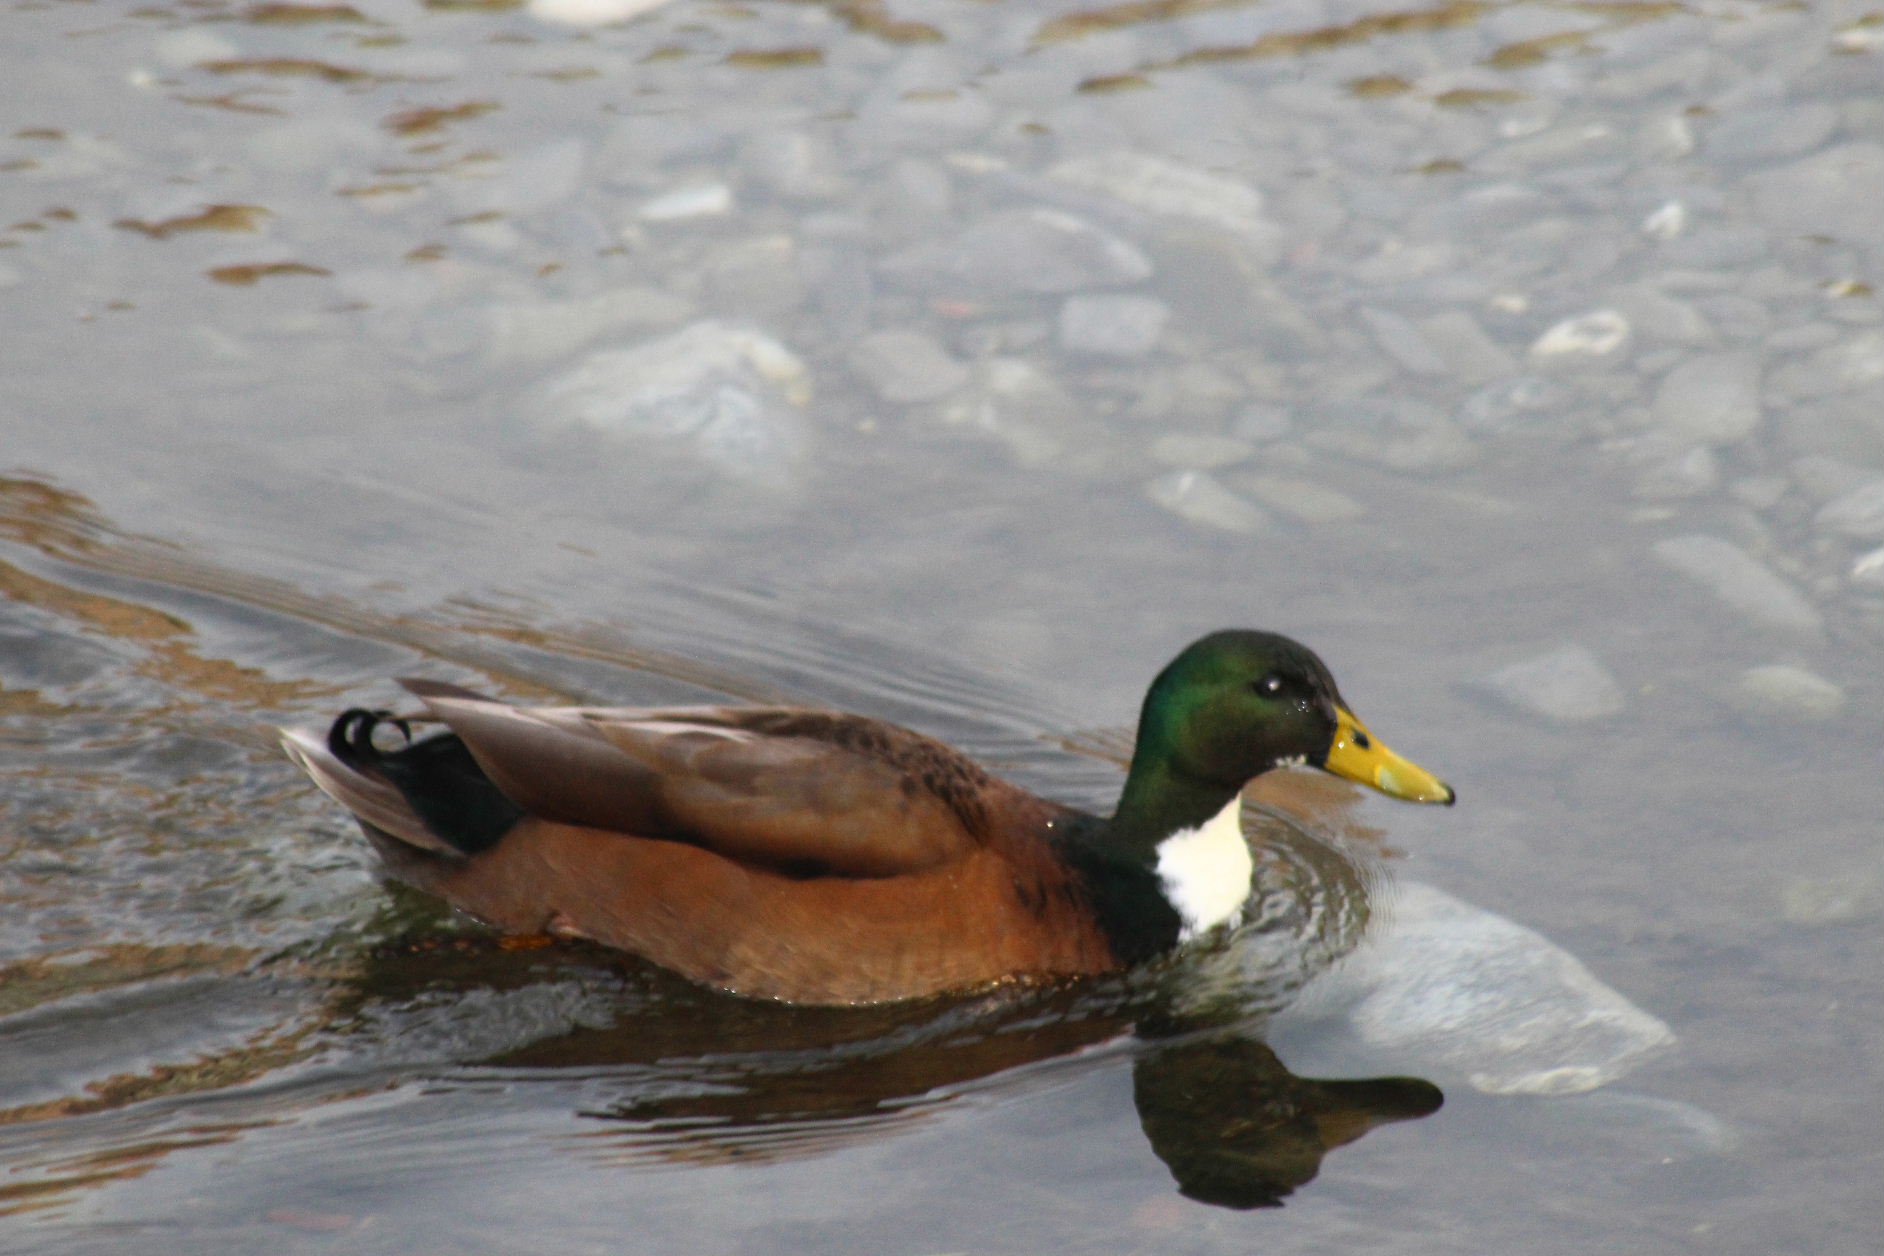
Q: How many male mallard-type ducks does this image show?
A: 1